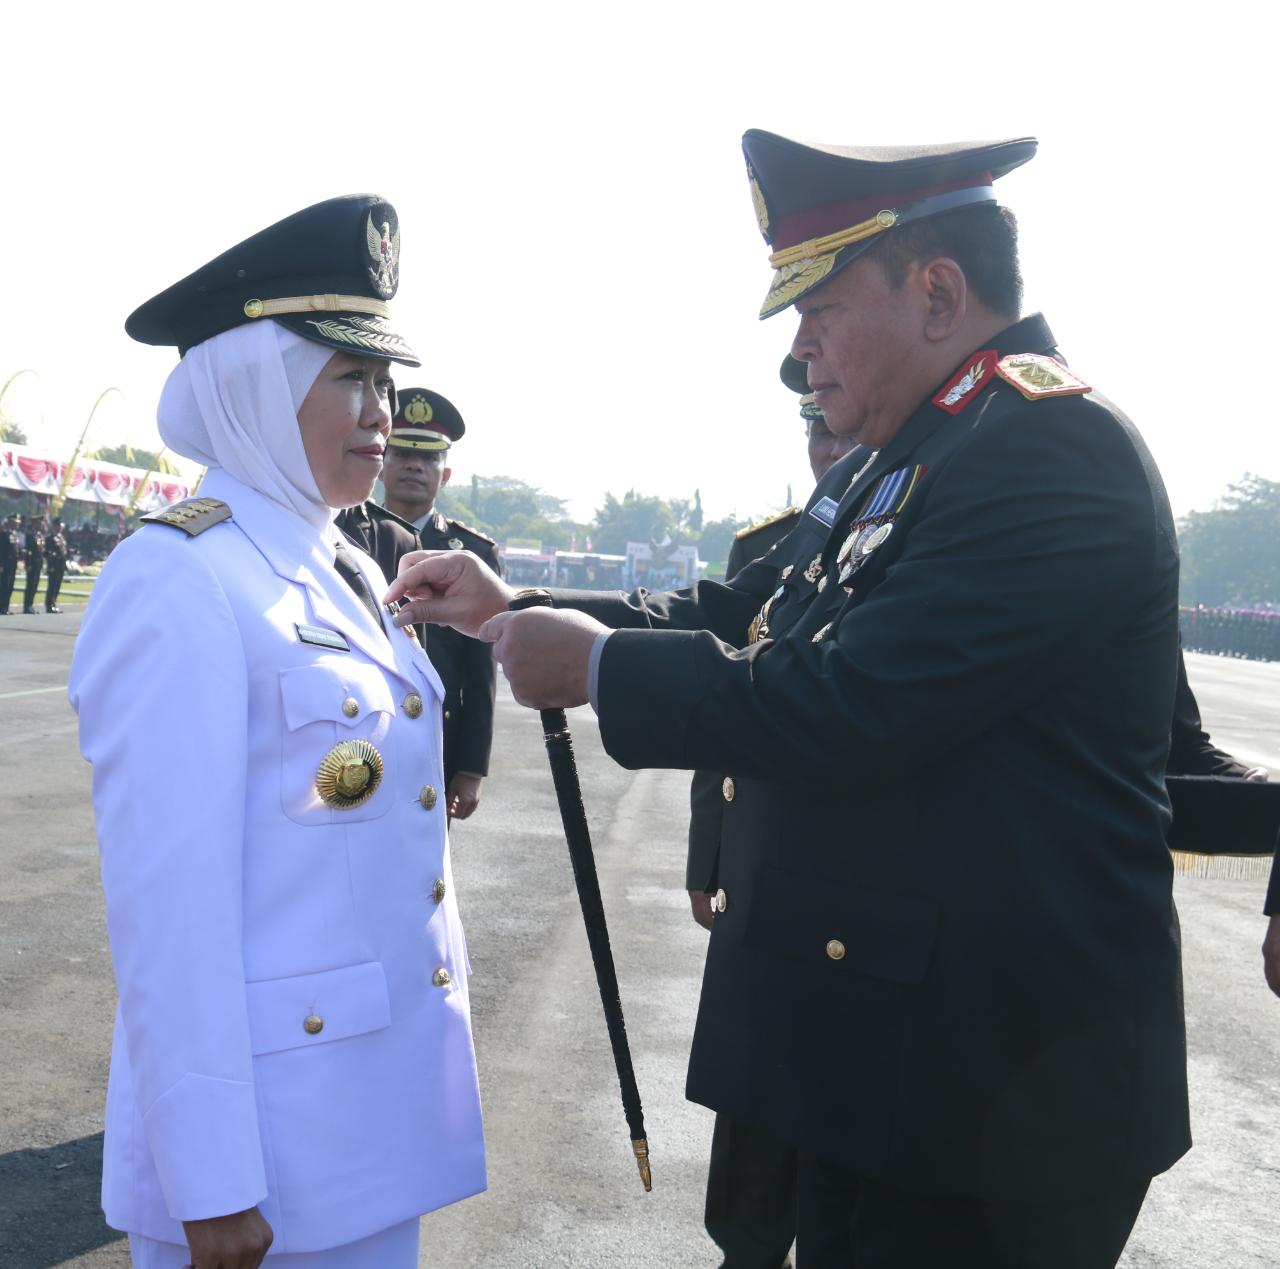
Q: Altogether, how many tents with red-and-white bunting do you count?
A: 1